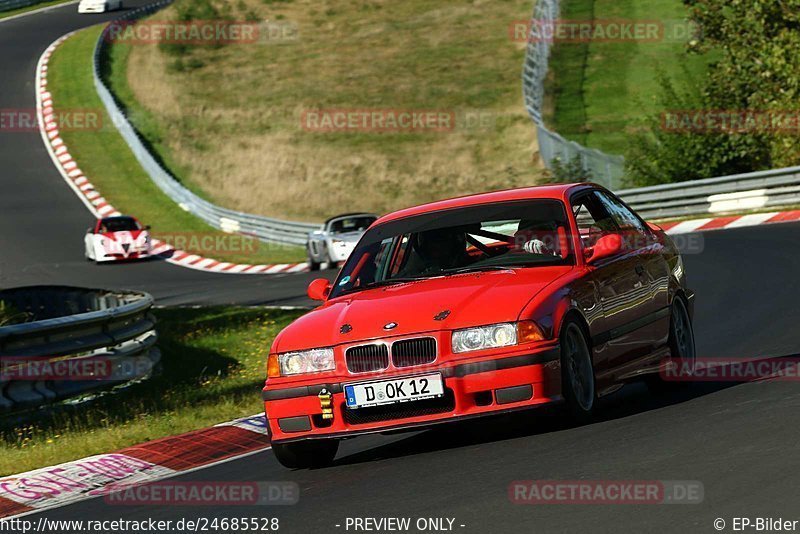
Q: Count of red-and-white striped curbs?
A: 3